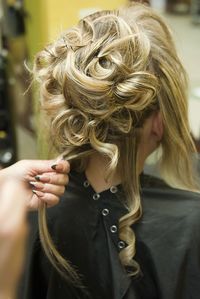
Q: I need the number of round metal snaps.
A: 6